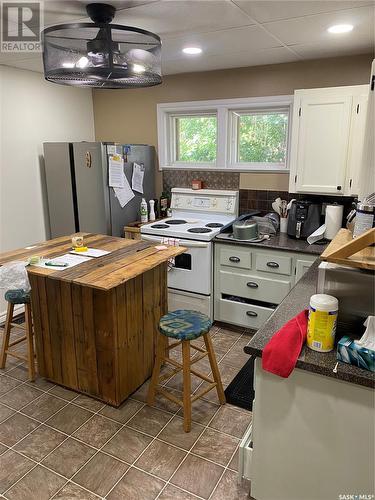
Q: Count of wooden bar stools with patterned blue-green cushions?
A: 2